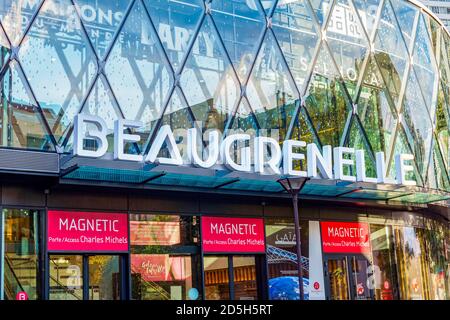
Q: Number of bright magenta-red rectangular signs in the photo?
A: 3